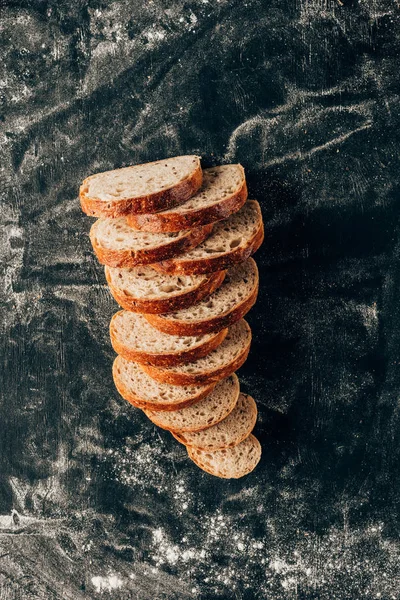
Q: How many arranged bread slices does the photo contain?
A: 12